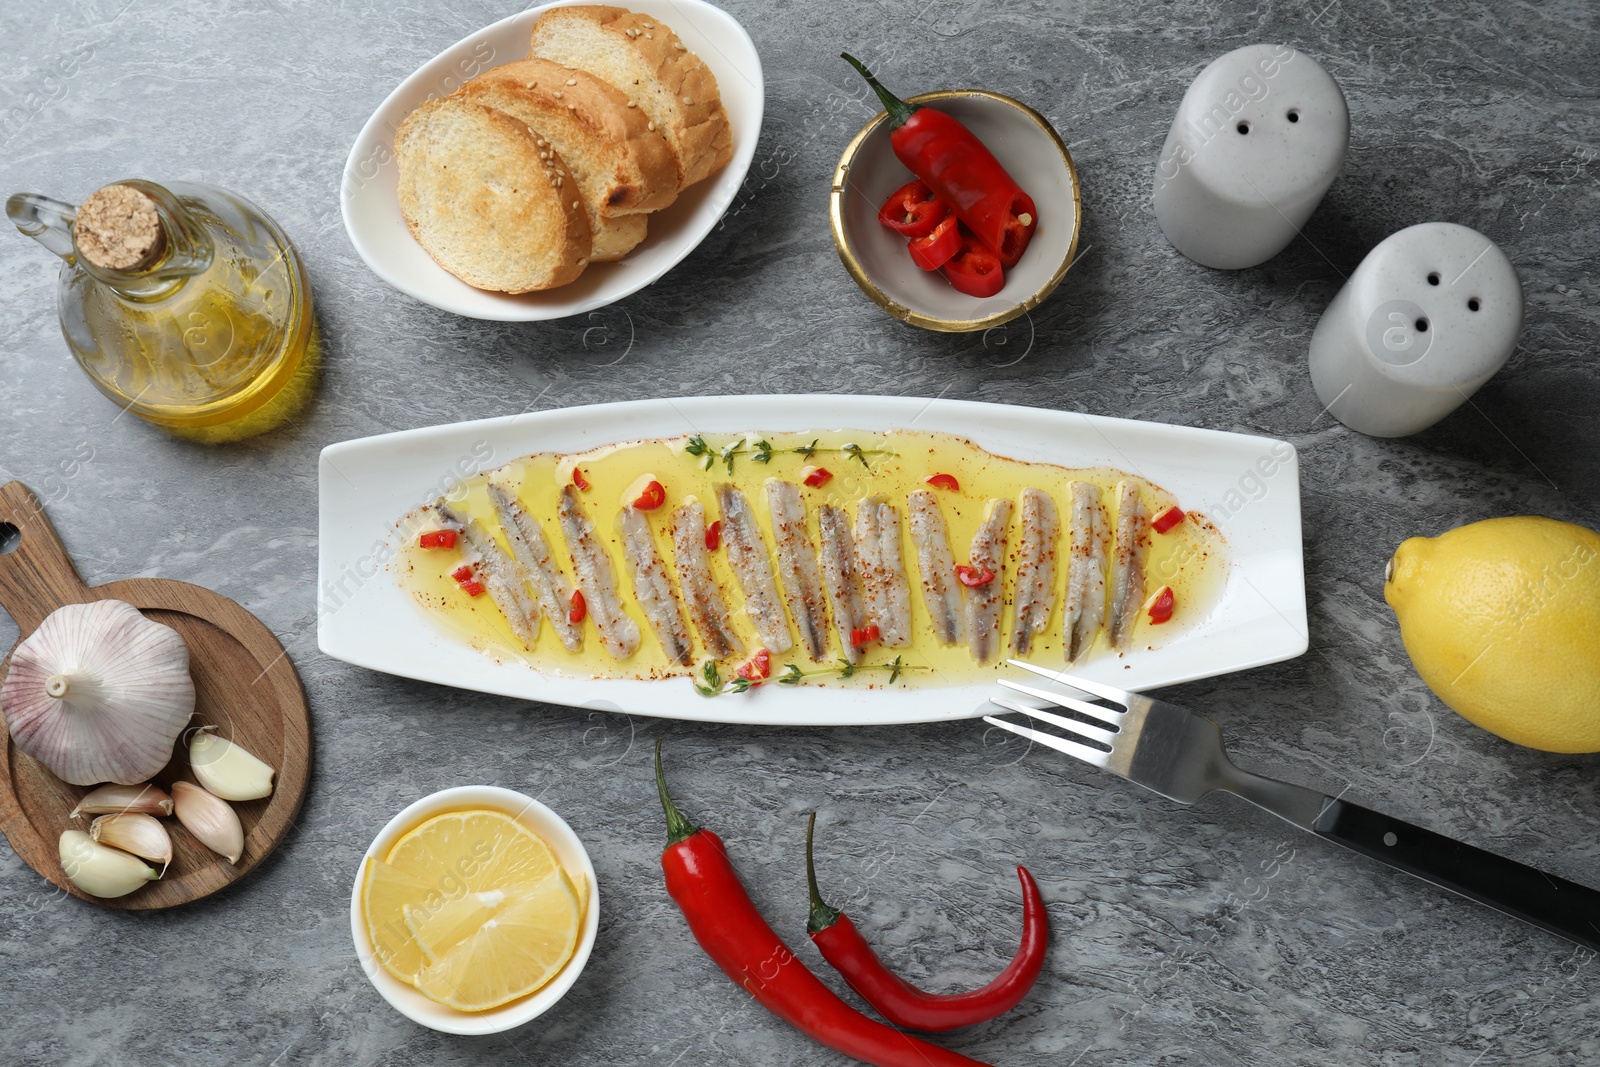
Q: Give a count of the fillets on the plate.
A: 14